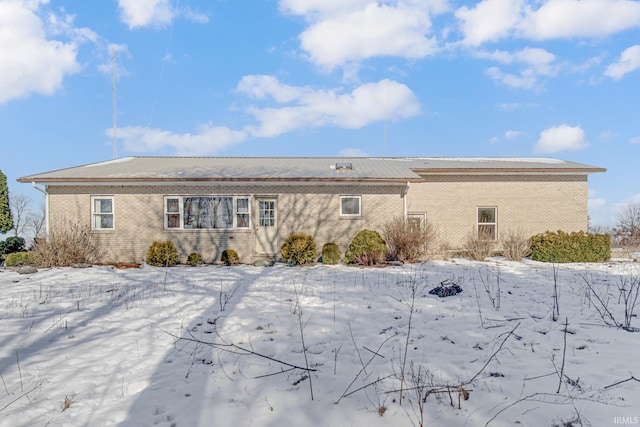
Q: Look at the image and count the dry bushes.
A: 4